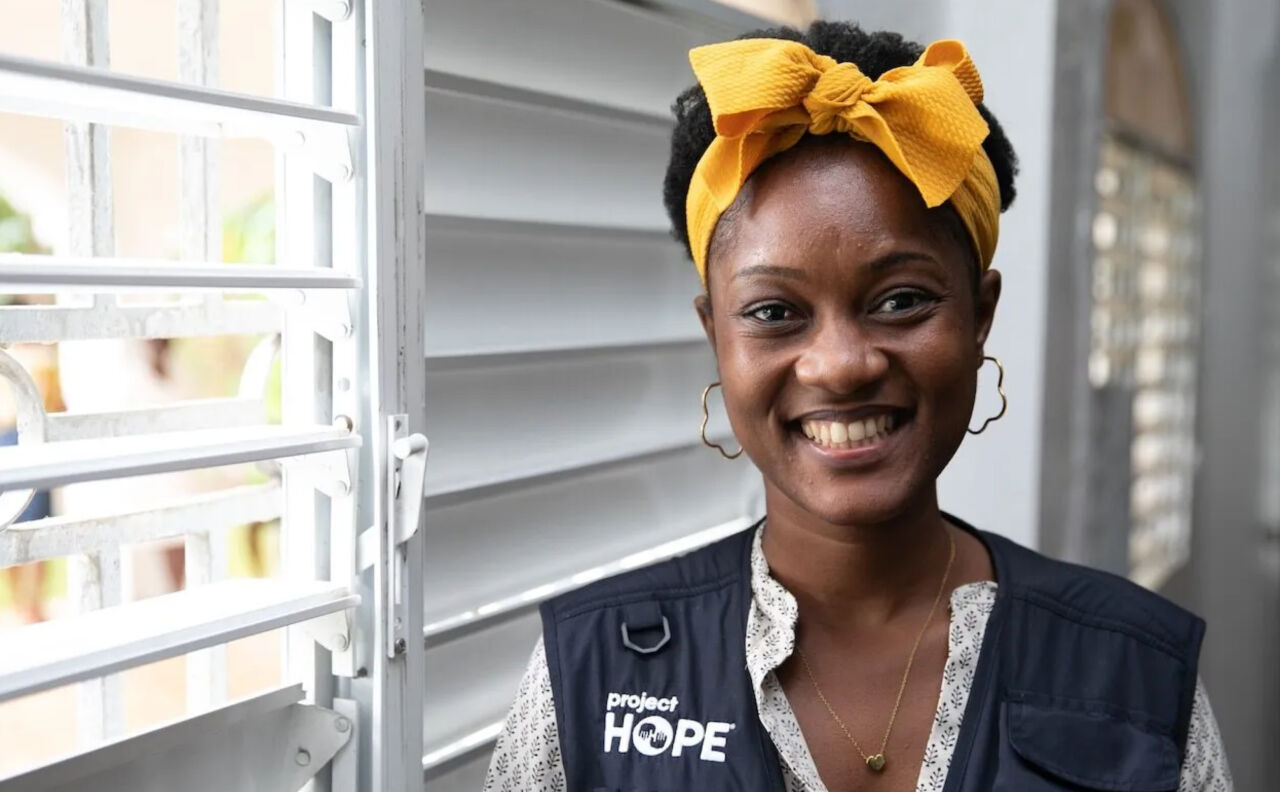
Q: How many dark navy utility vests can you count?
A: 1